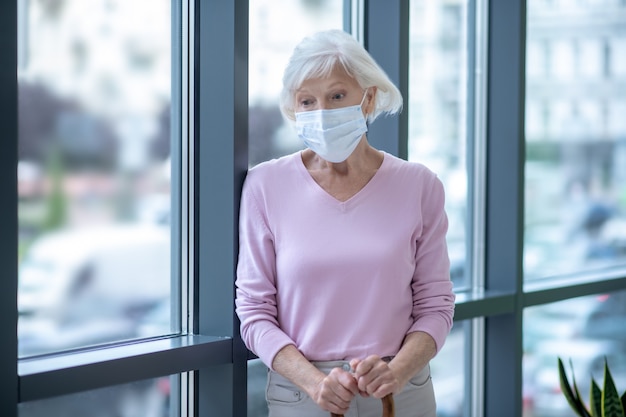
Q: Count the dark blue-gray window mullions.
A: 4